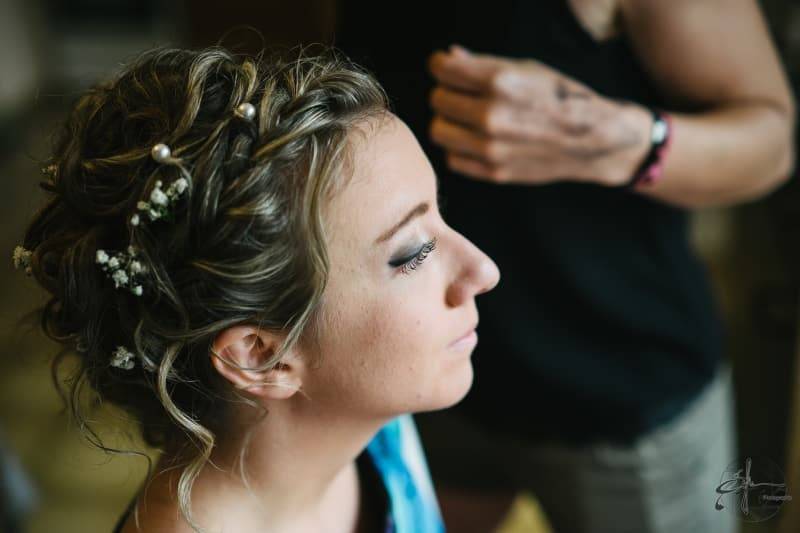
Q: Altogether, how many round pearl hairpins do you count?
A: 2